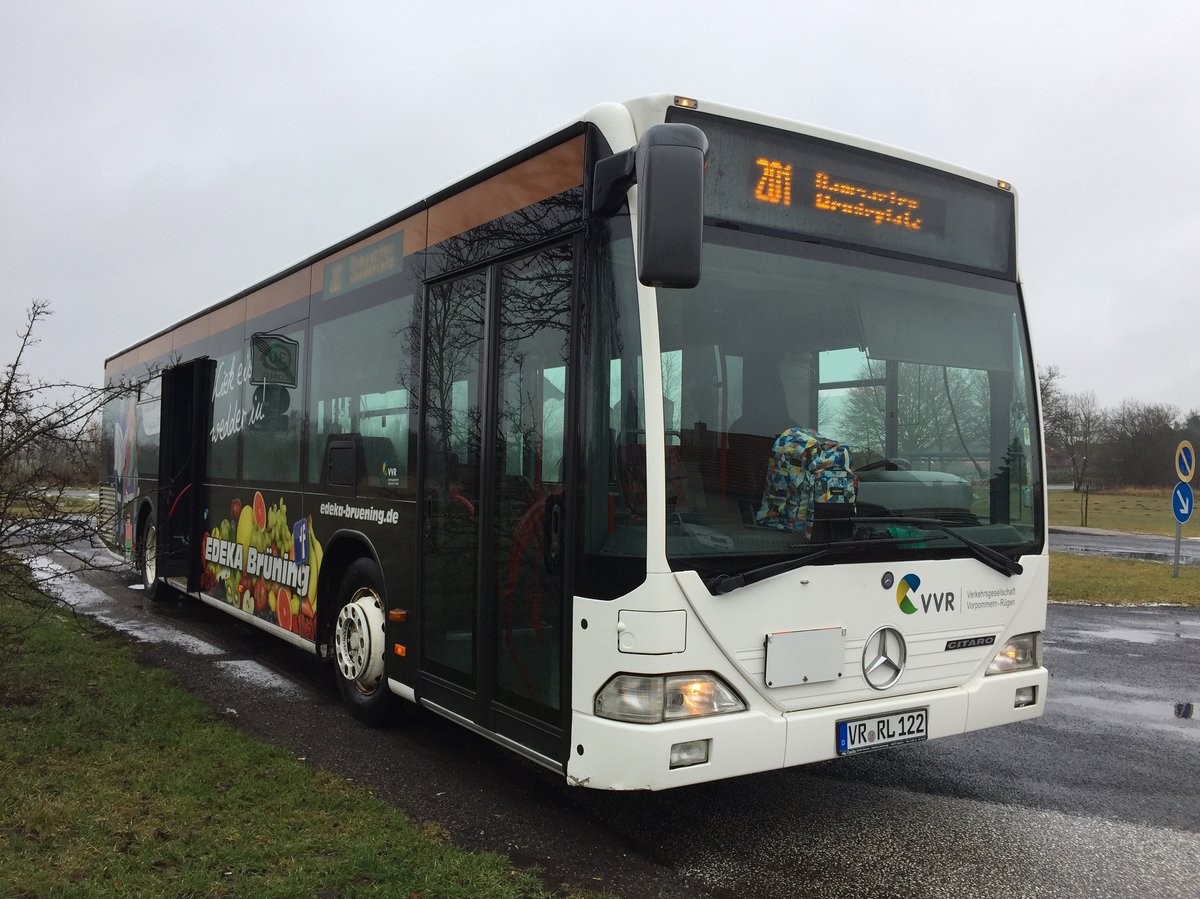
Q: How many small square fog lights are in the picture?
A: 2